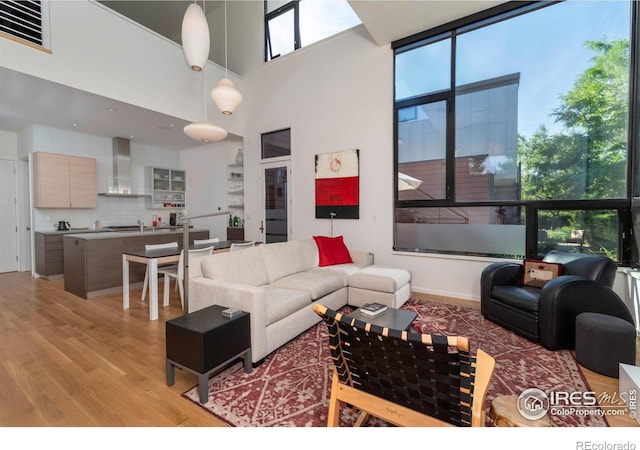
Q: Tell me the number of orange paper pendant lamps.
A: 0